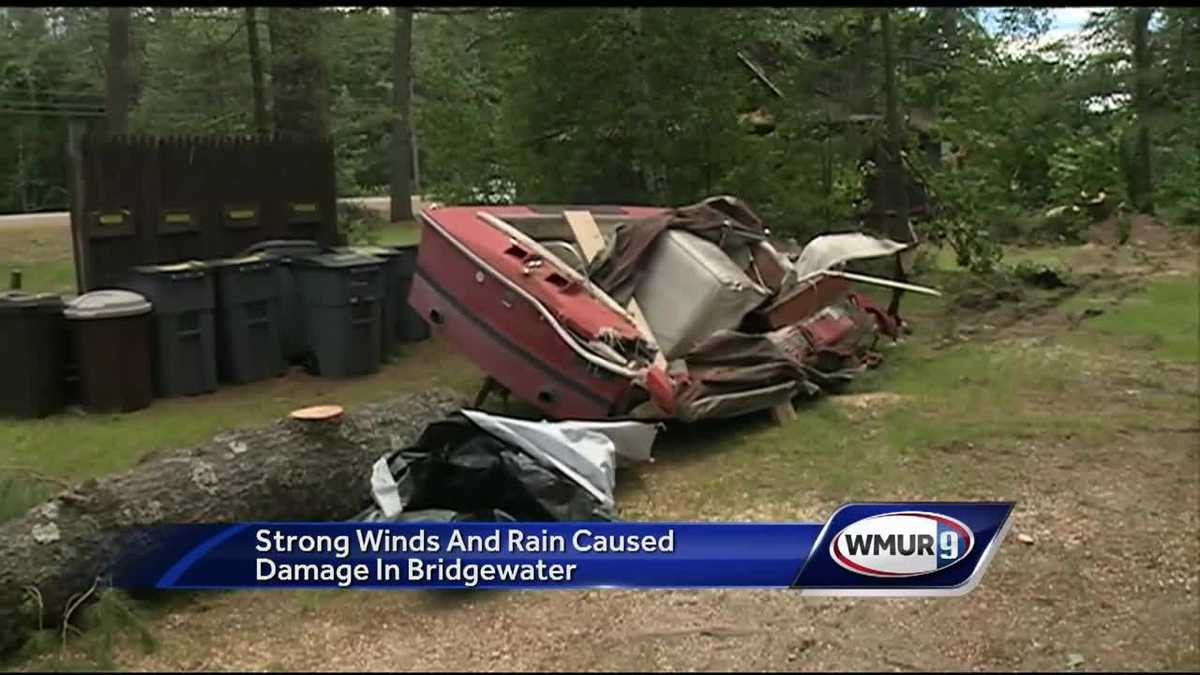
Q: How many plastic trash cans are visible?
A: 8